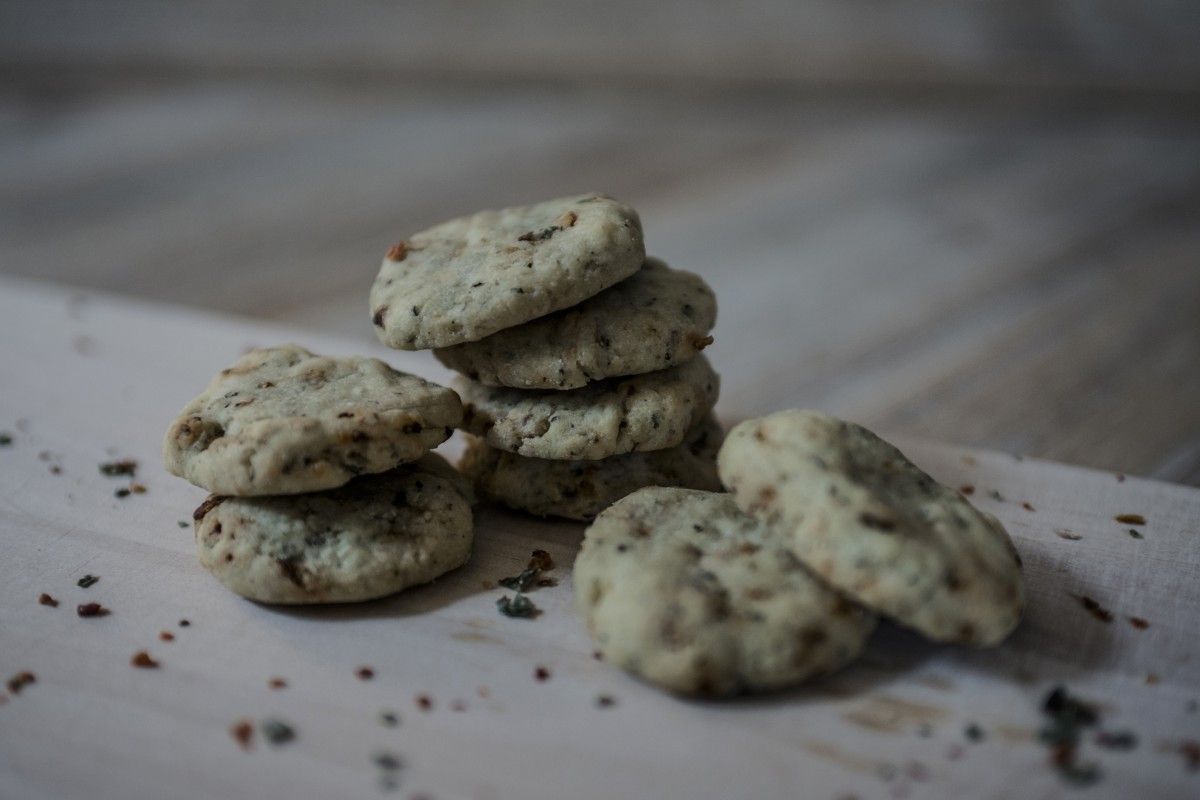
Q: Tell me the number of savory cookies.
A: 8